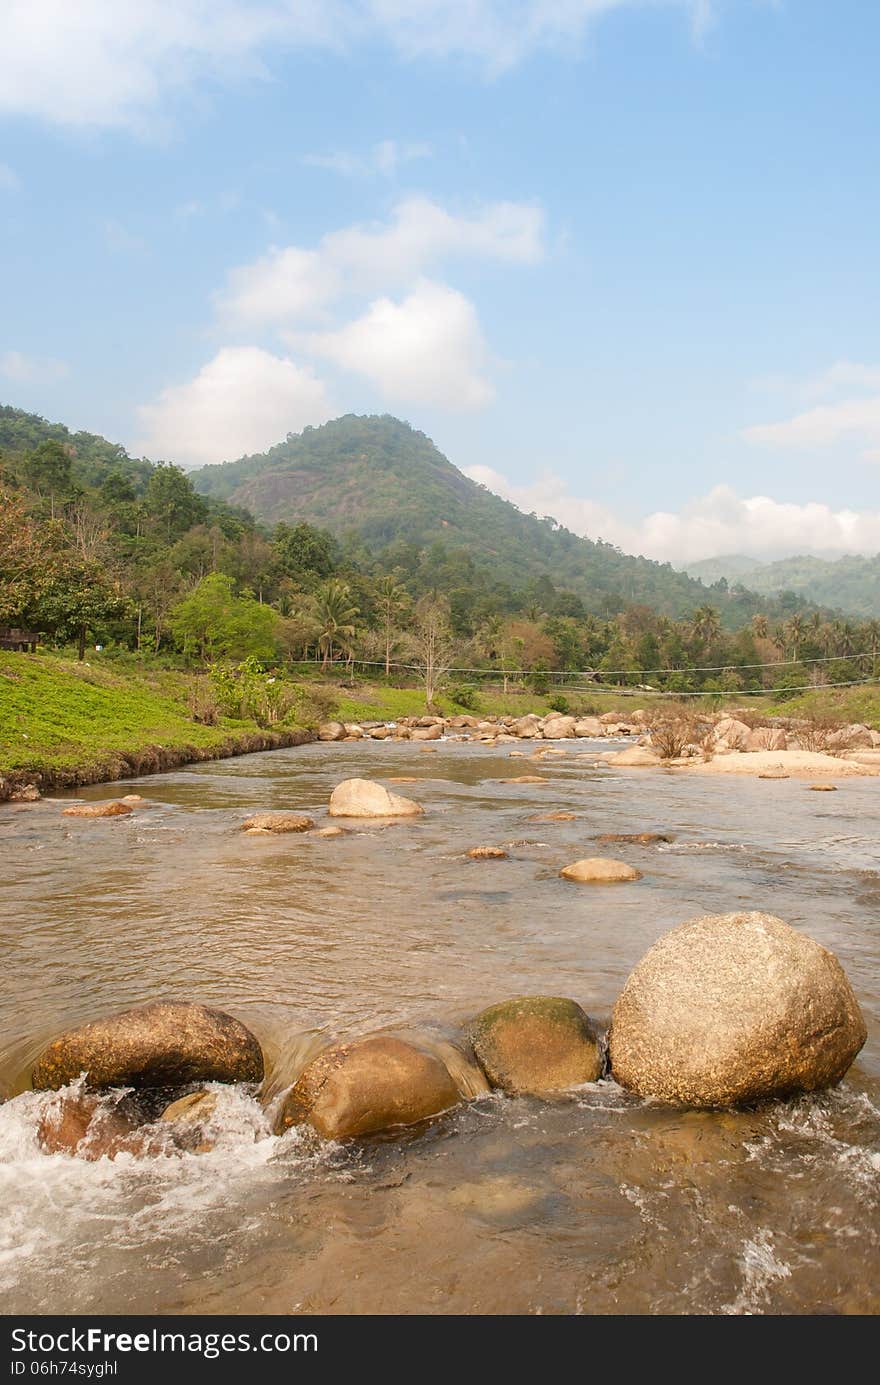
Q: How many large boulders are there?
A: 4